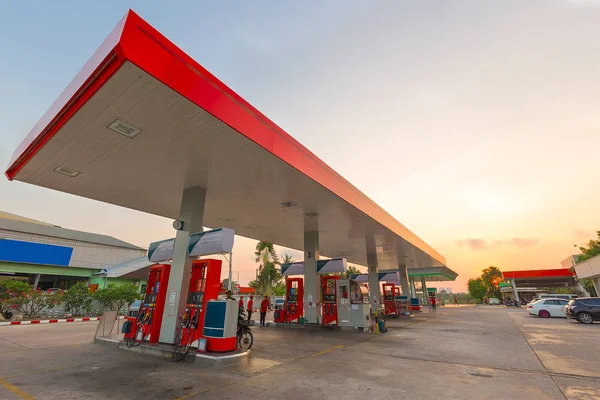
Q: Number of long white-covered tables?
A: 0